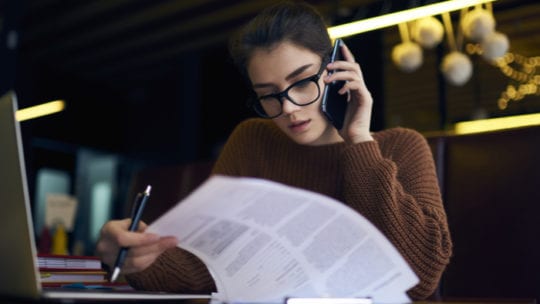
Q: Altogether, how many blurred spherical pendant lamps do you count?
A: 5